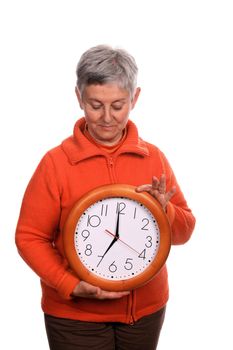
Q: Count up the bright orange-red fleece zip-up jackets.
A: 1